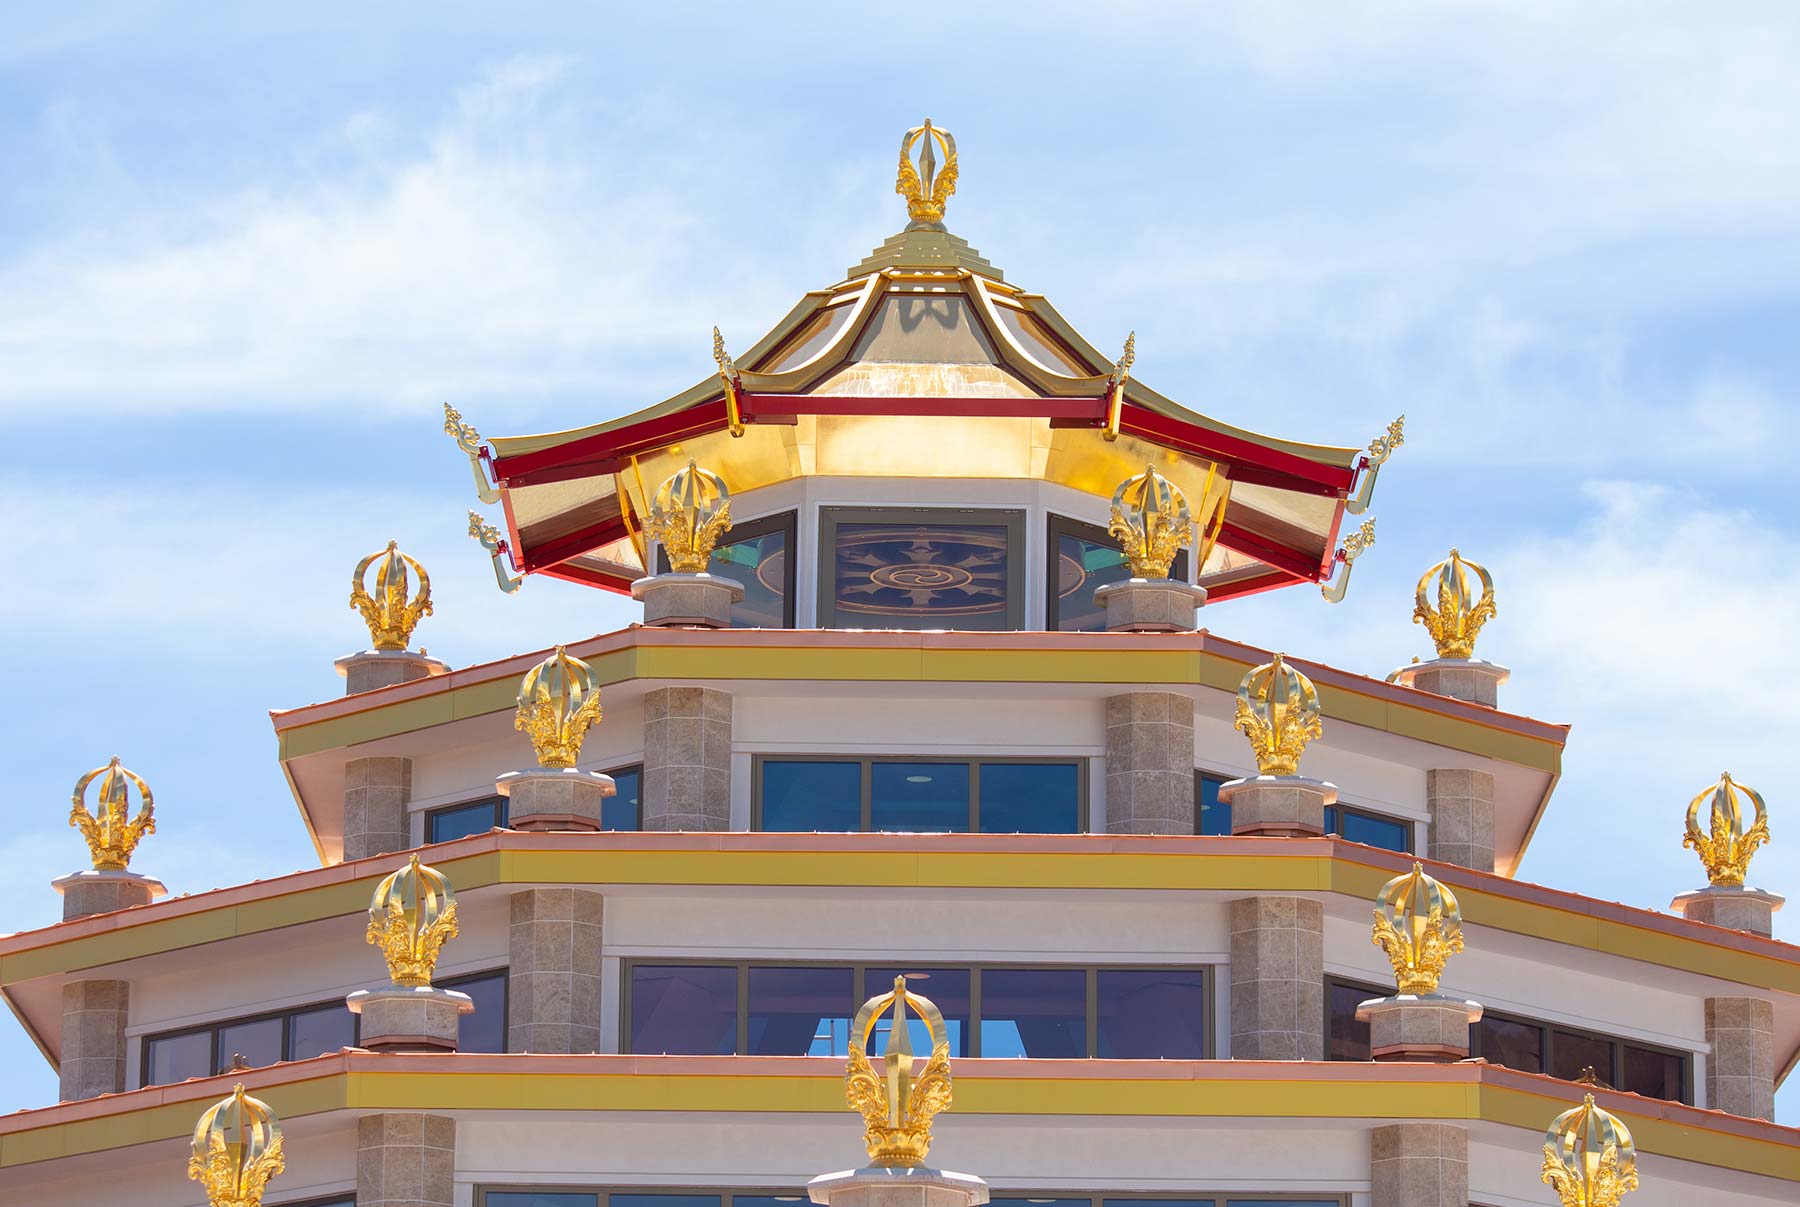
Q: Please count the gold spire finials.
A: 14